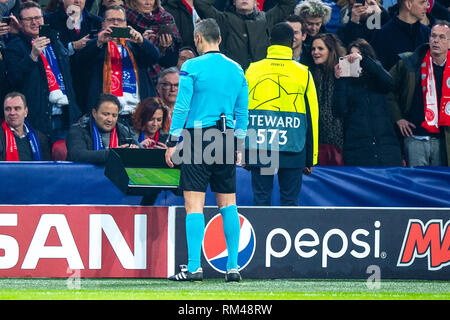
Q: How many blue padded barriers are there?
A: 1